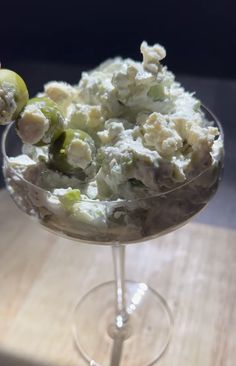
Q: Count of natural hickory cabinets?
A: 0